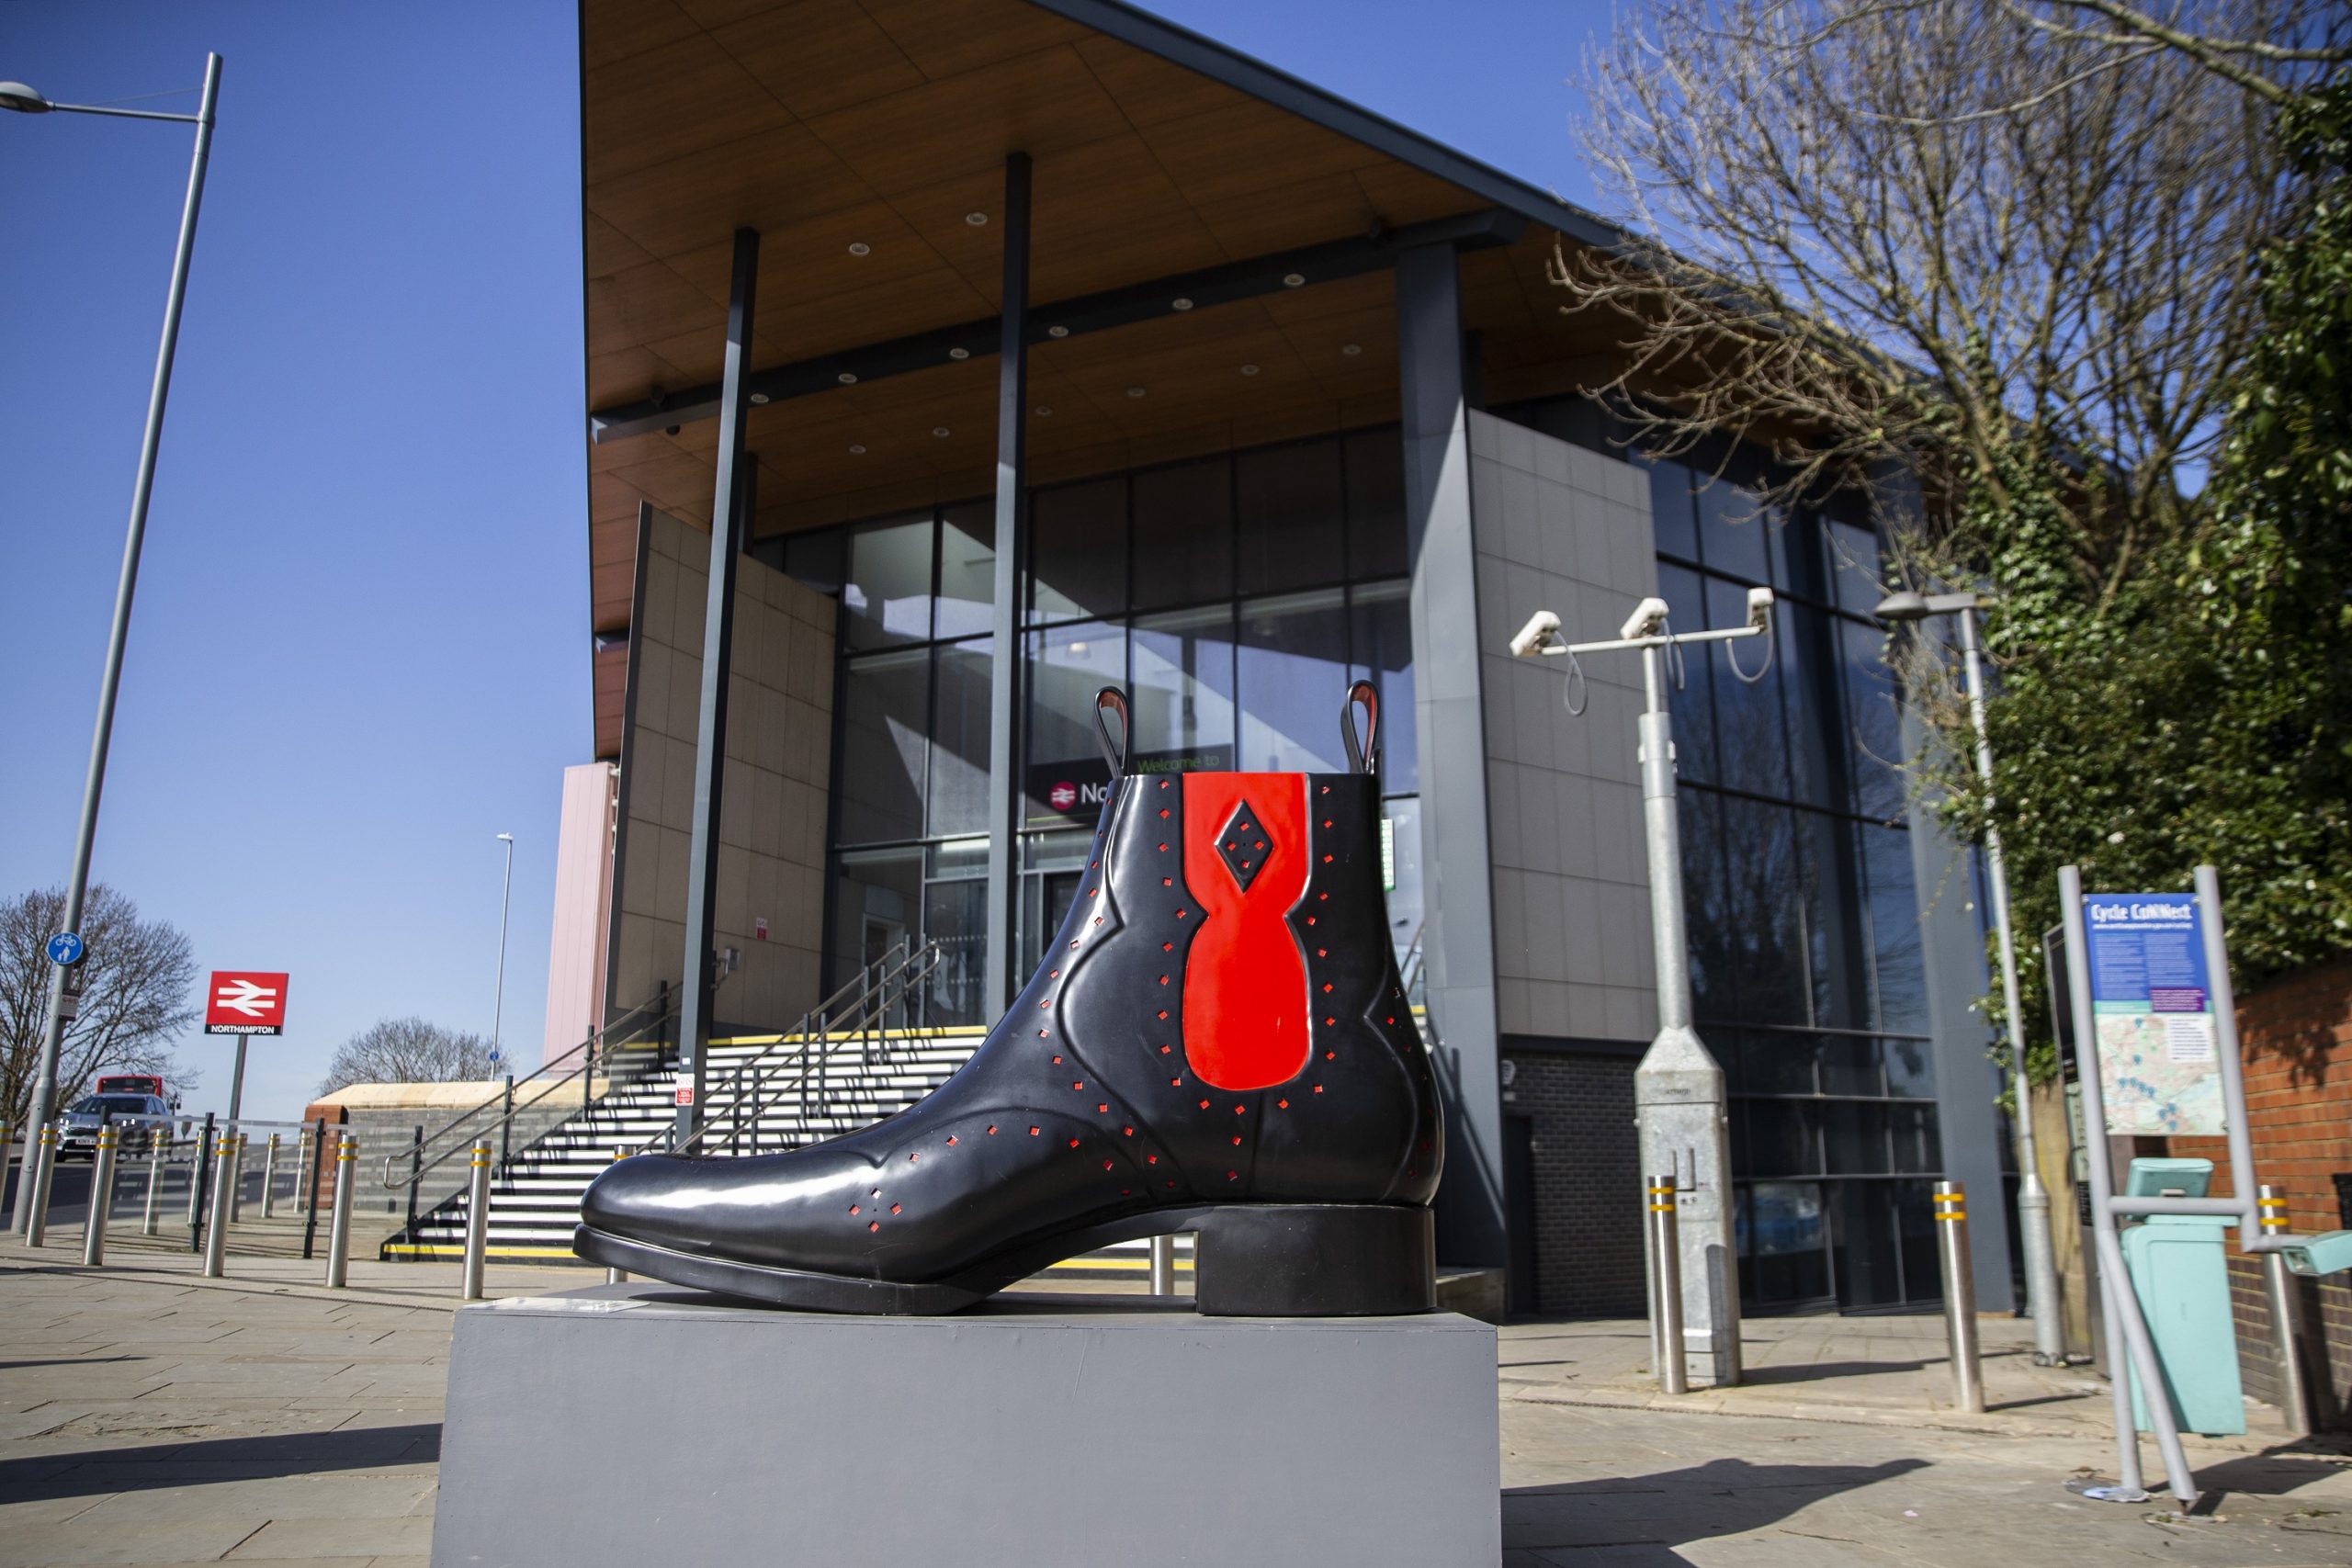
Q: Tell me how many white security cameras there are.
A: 3